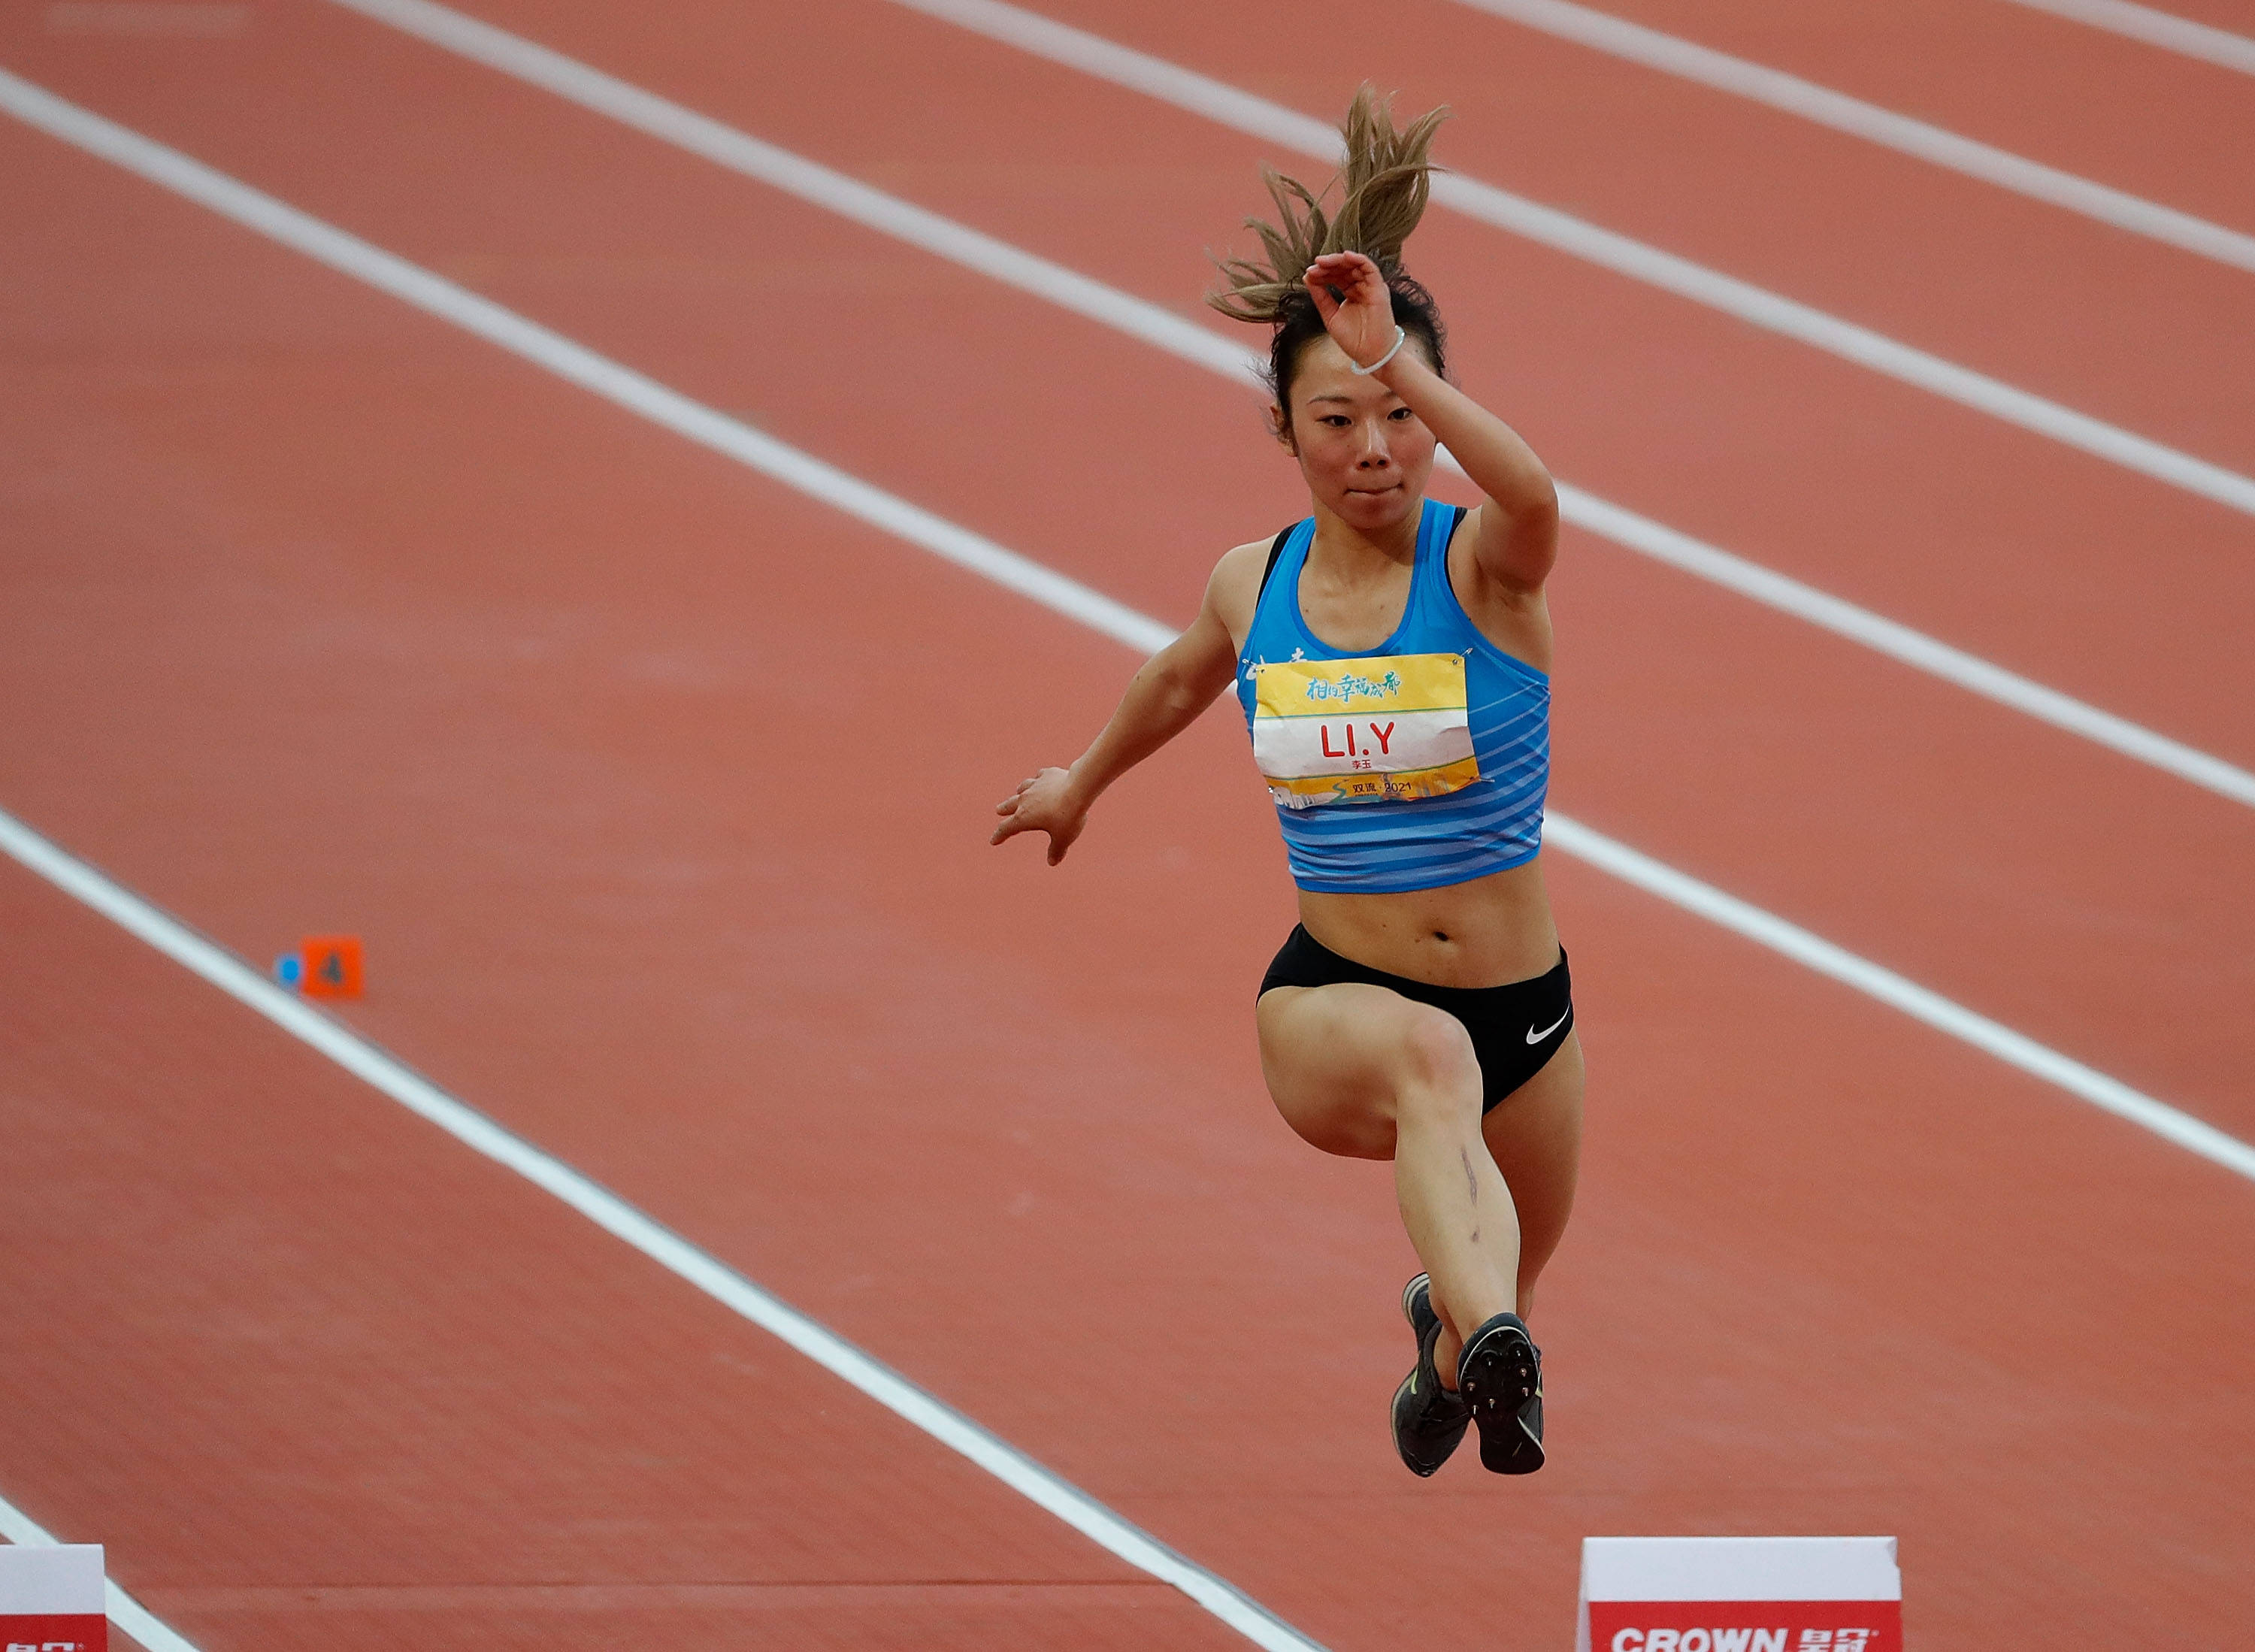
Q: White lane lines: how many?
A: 7